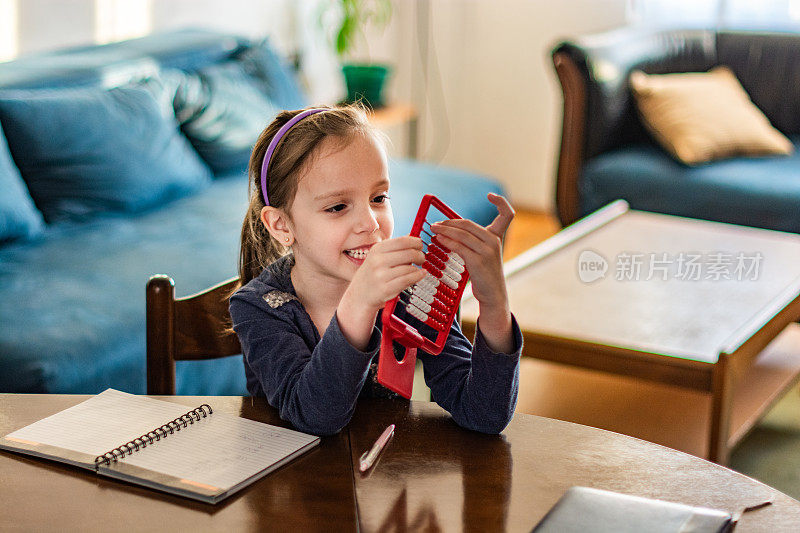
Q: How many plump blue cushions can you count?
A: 3